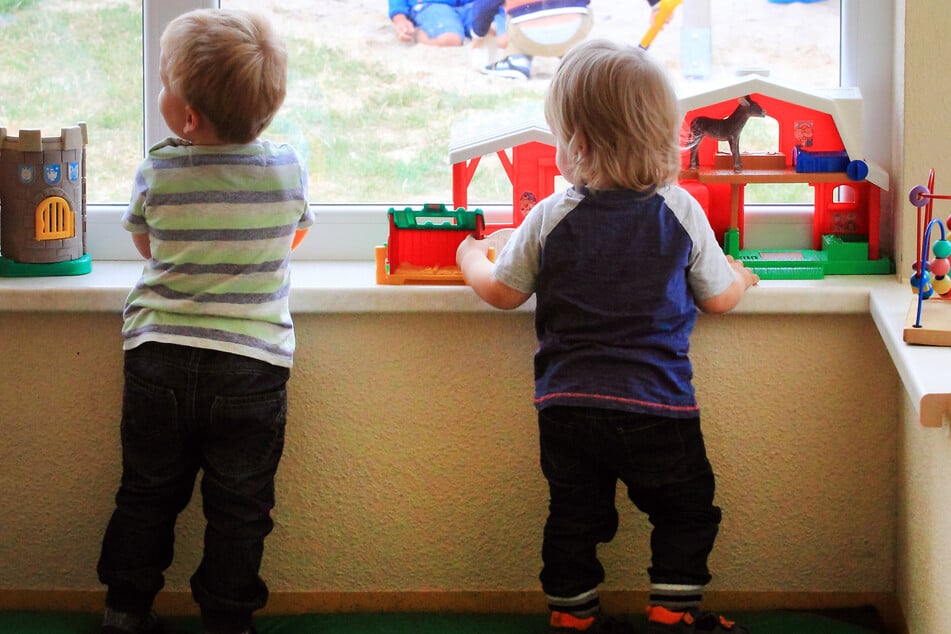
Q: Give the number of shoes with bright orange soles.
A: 2